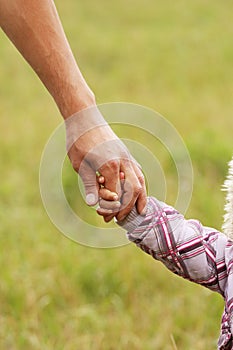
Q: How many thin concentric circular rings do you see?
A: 2